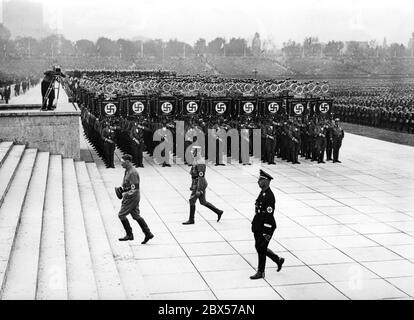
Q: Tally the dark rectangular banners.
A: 9